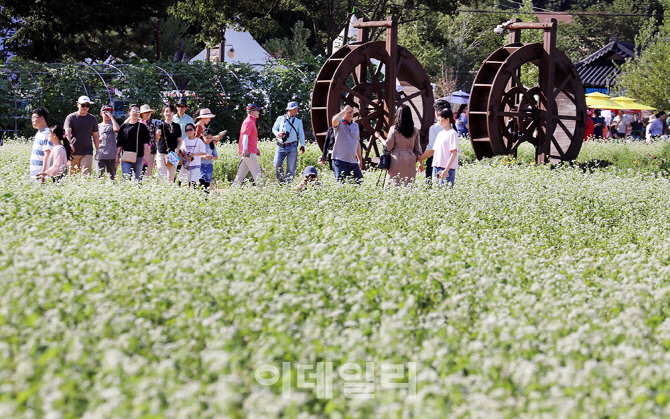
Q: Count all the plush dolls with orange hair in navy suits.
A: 0